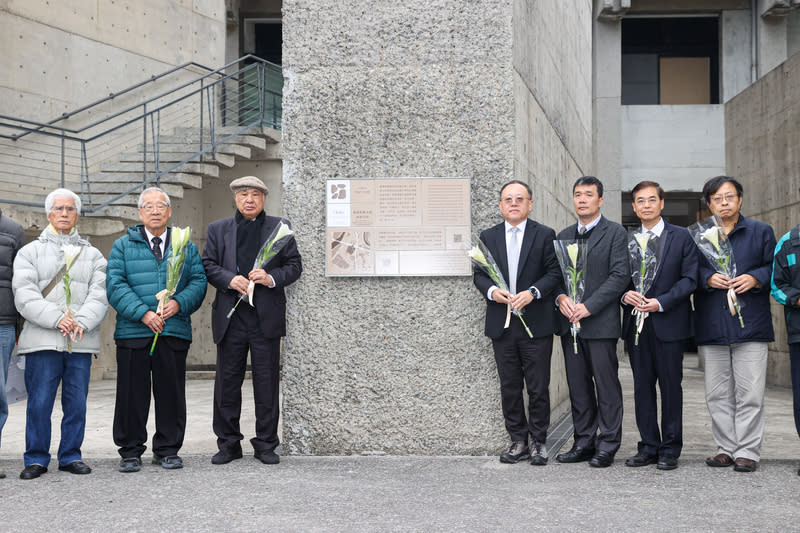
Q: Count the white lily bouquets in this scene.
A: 7